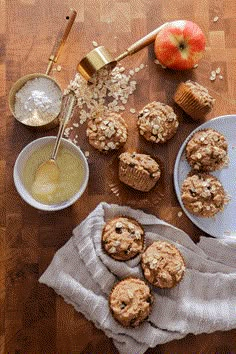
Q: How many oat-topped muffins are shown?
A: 9